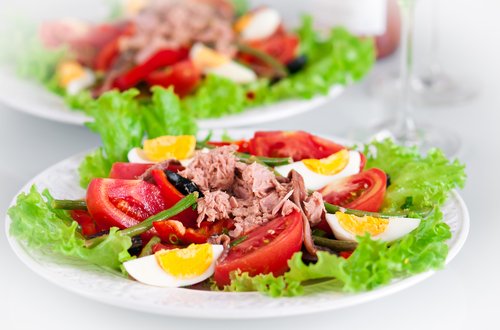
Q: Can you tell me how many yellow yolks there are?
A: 7